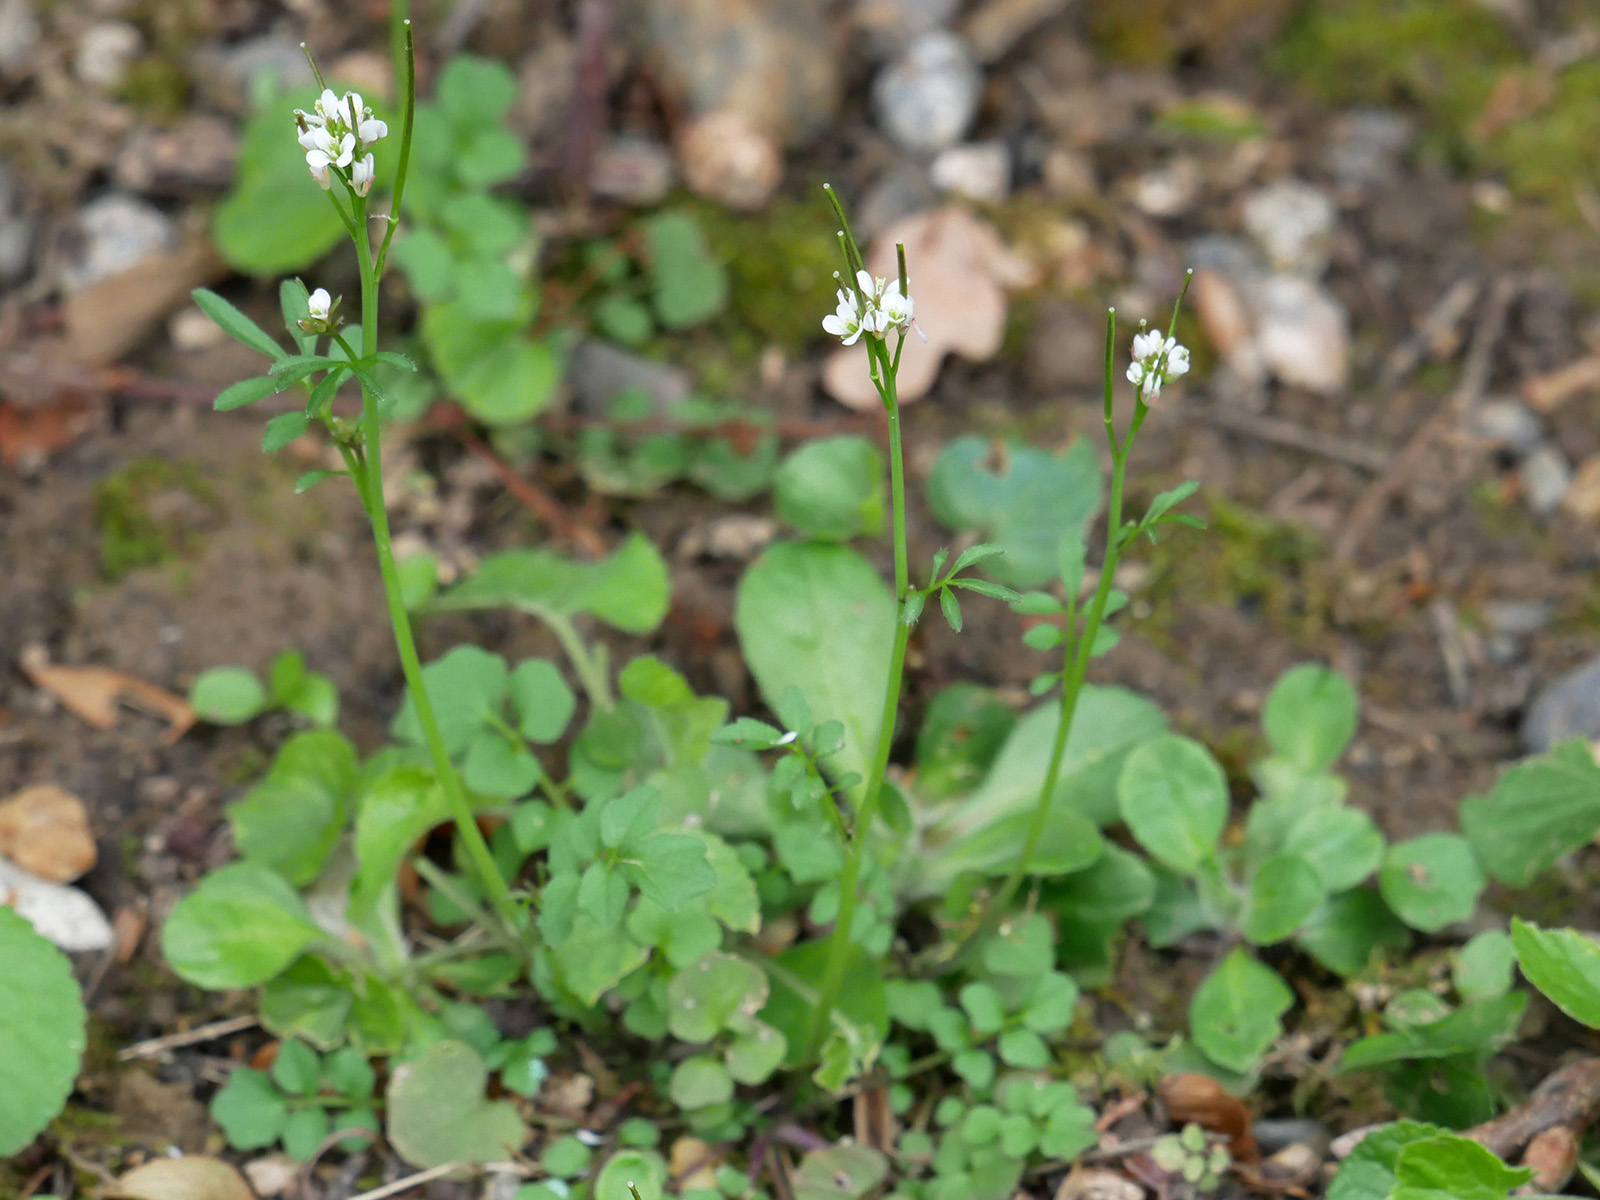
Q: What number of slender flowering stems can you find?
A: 3